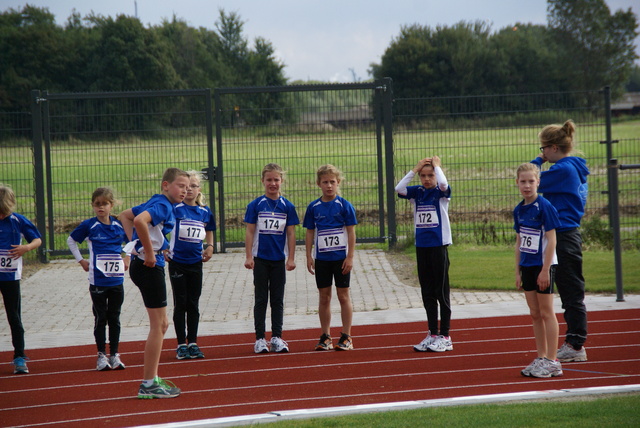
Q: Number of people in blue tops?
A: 9